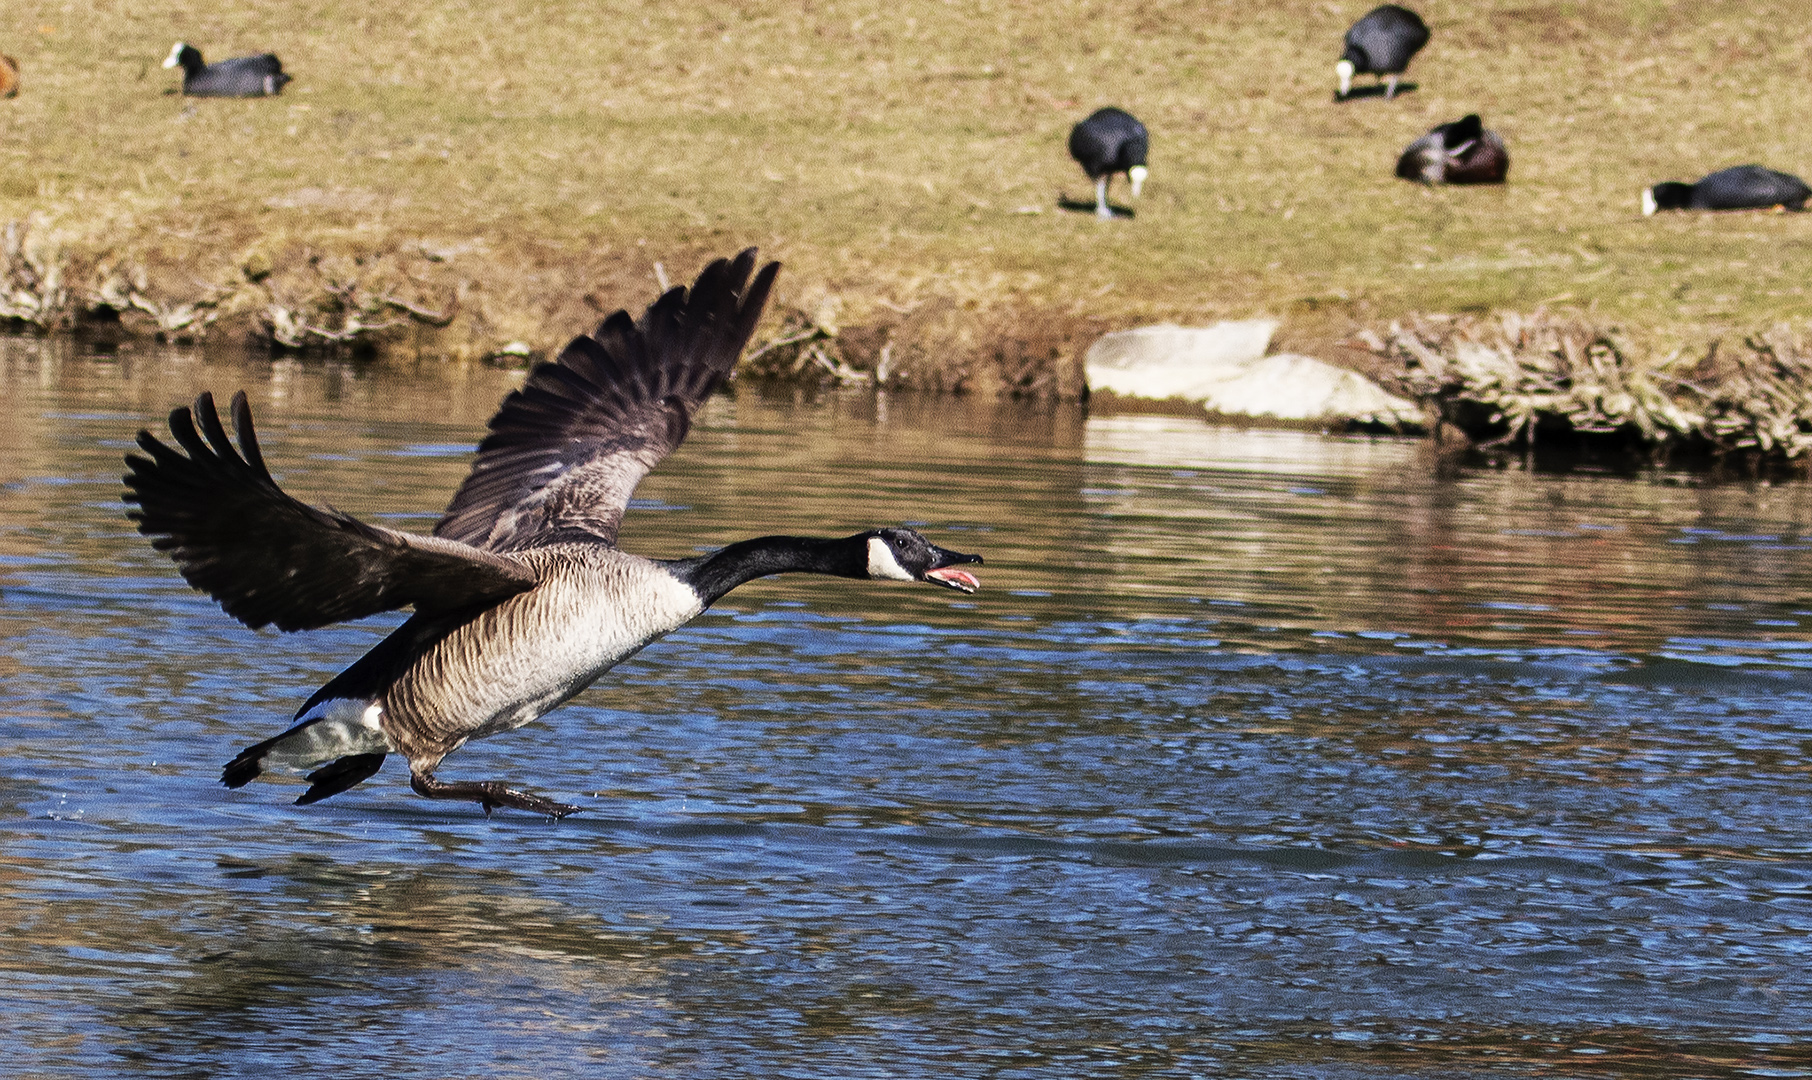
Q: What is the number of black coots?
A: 4